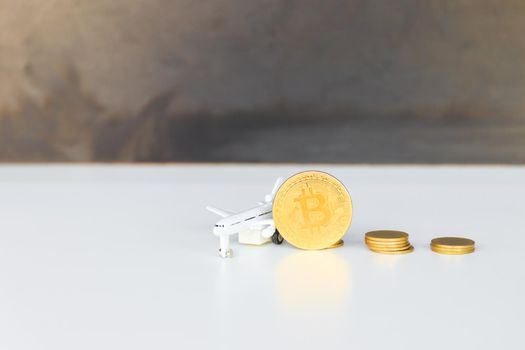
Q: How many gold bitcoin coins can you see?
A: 1